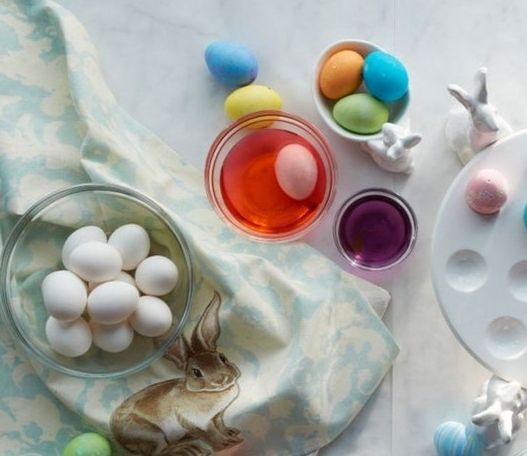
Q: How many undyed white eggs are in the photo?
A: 10